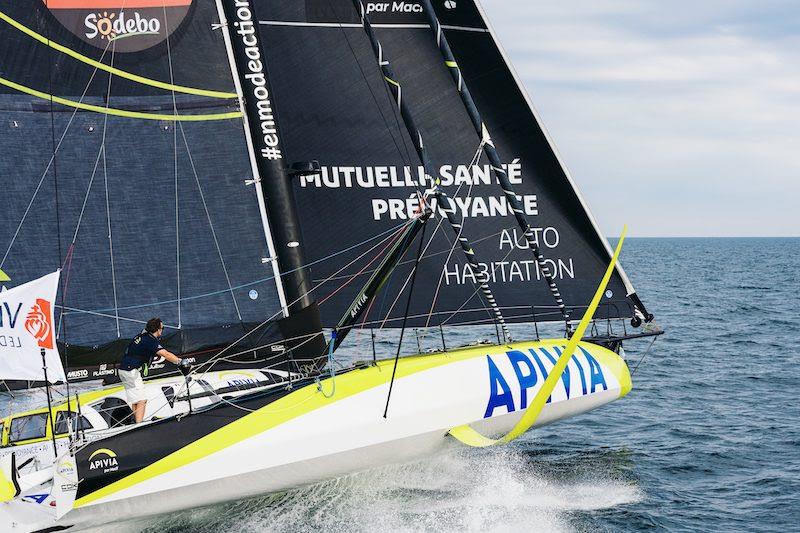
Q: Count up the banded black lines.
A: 2